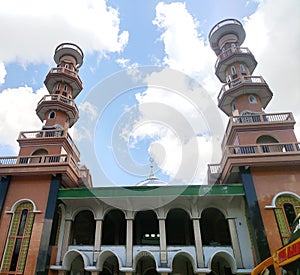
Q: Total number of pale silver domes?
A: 1